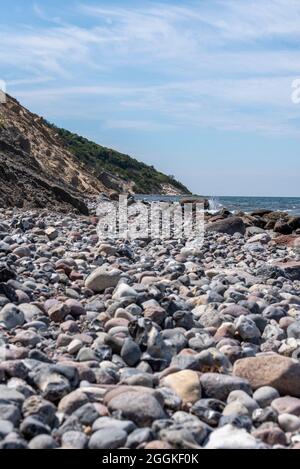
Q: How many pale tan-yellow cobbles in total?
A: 1